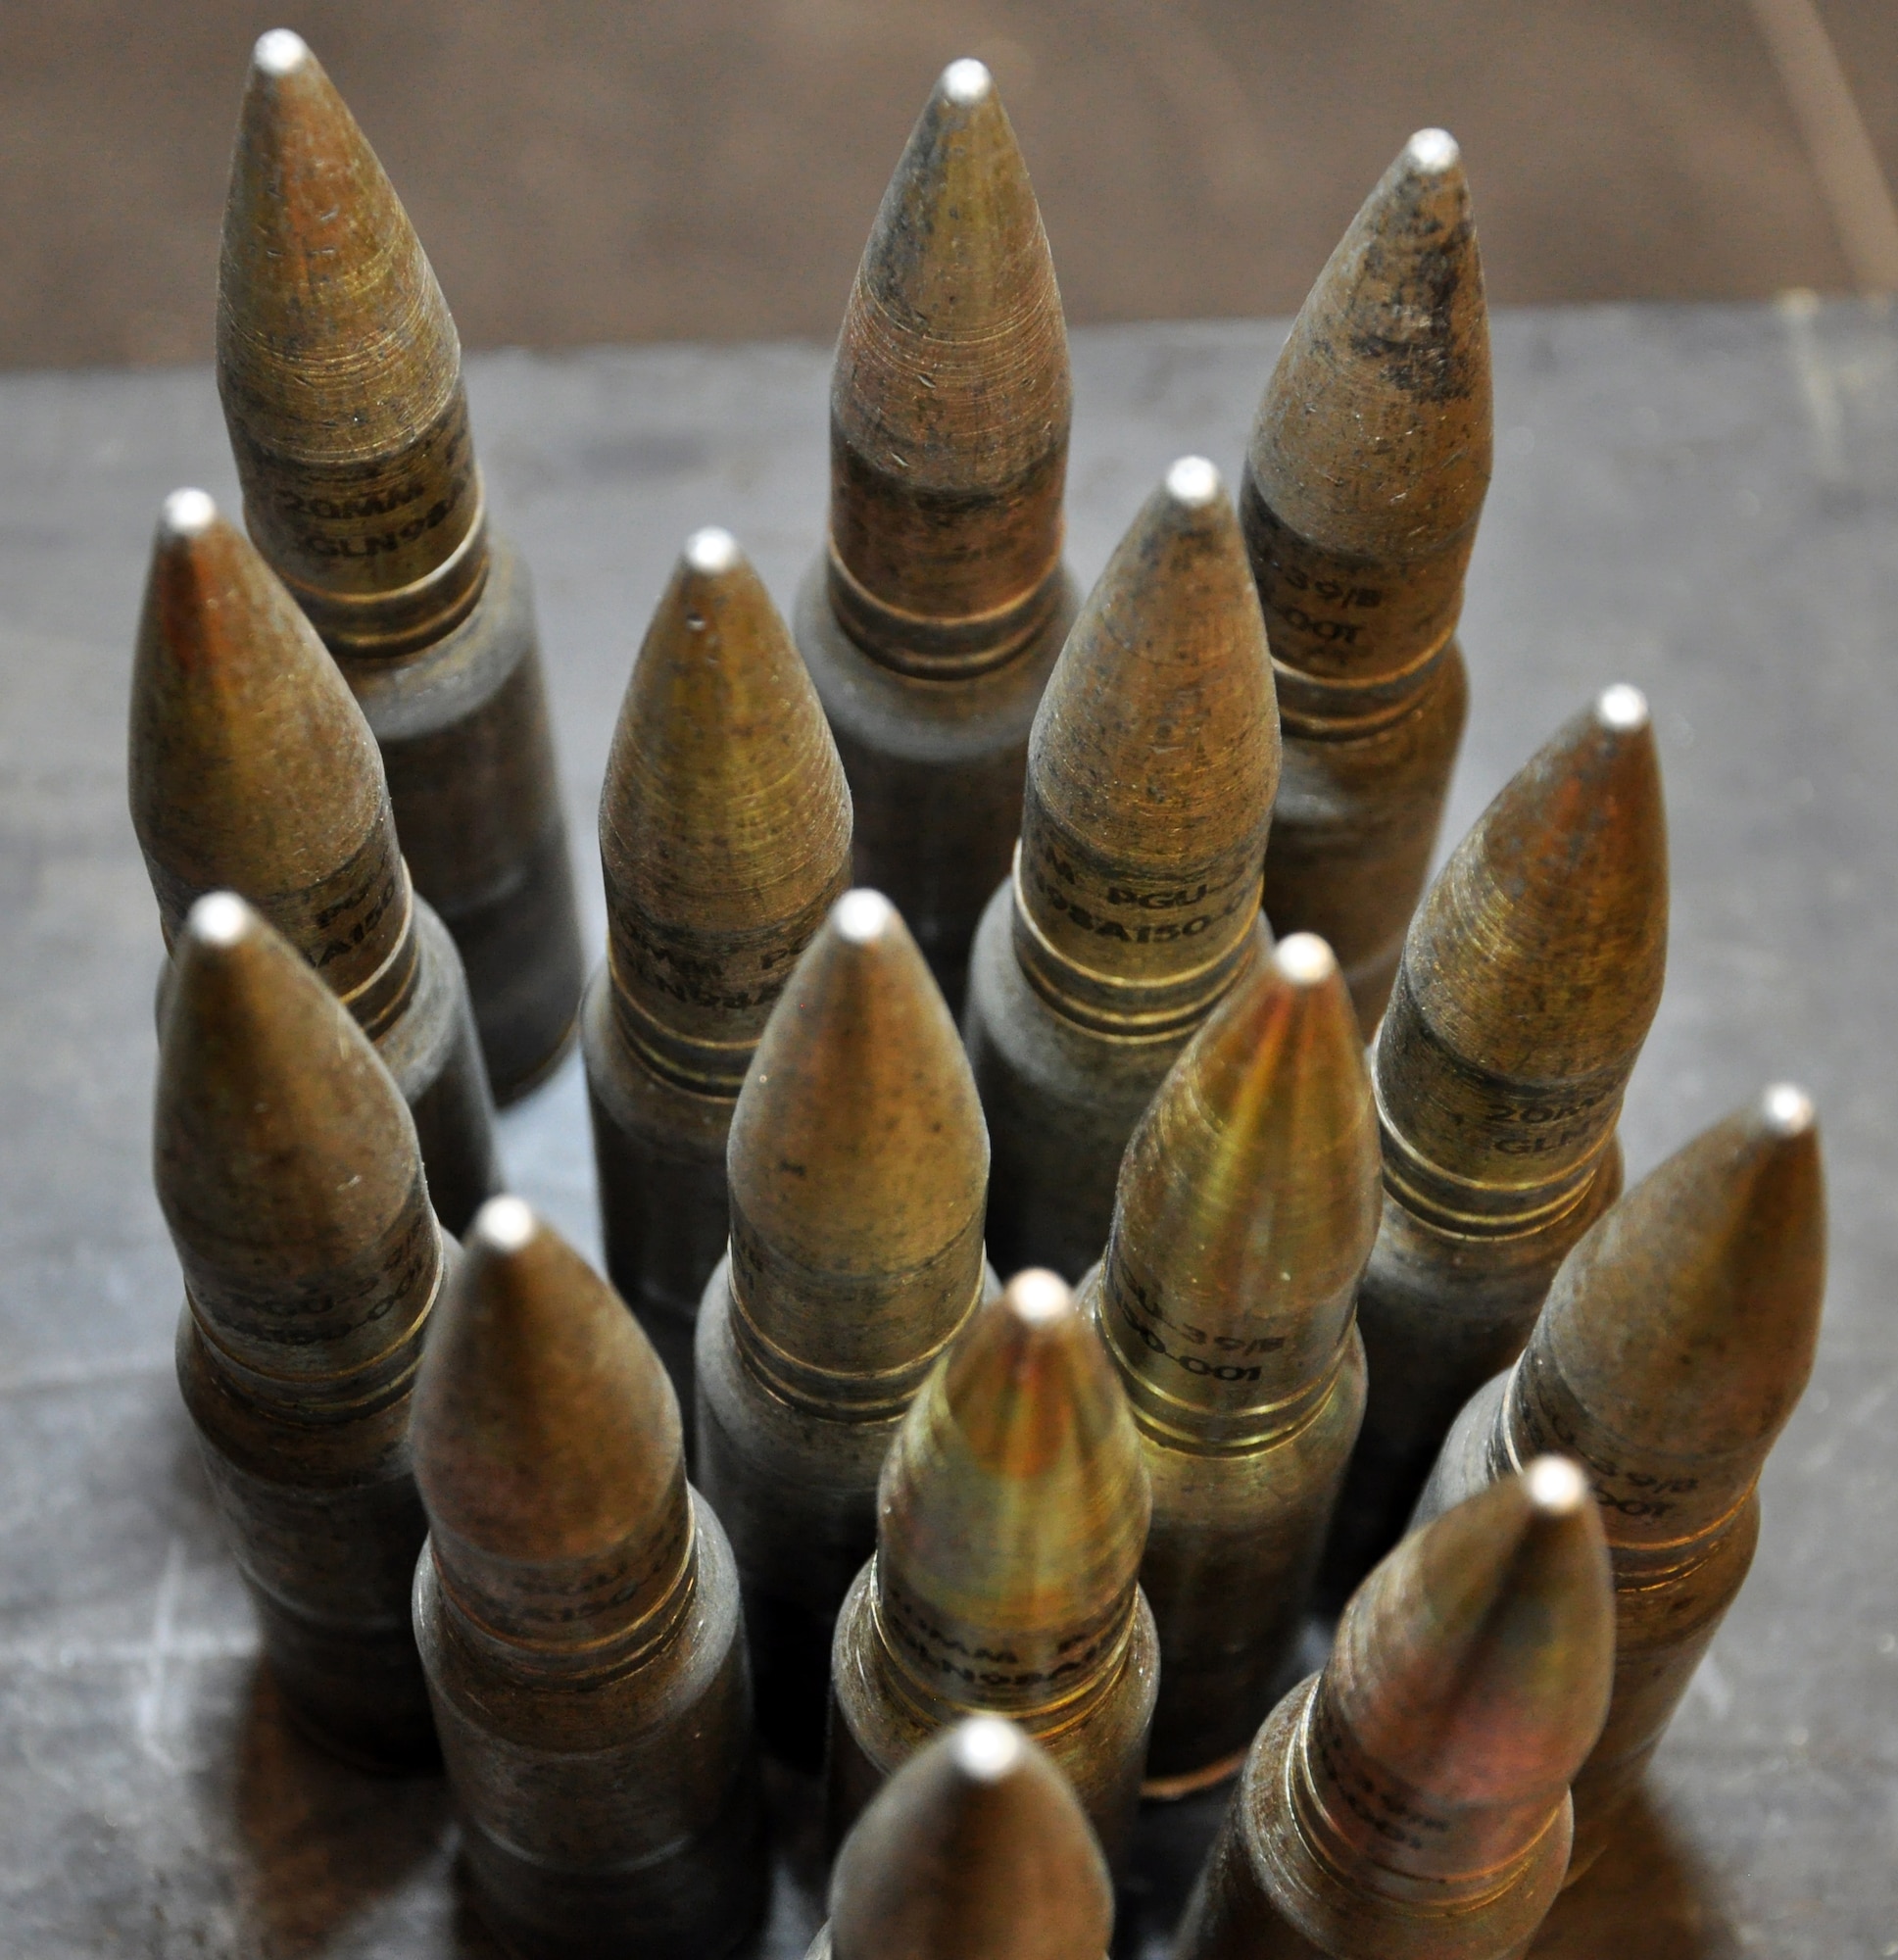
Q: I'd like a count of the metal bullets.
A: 15